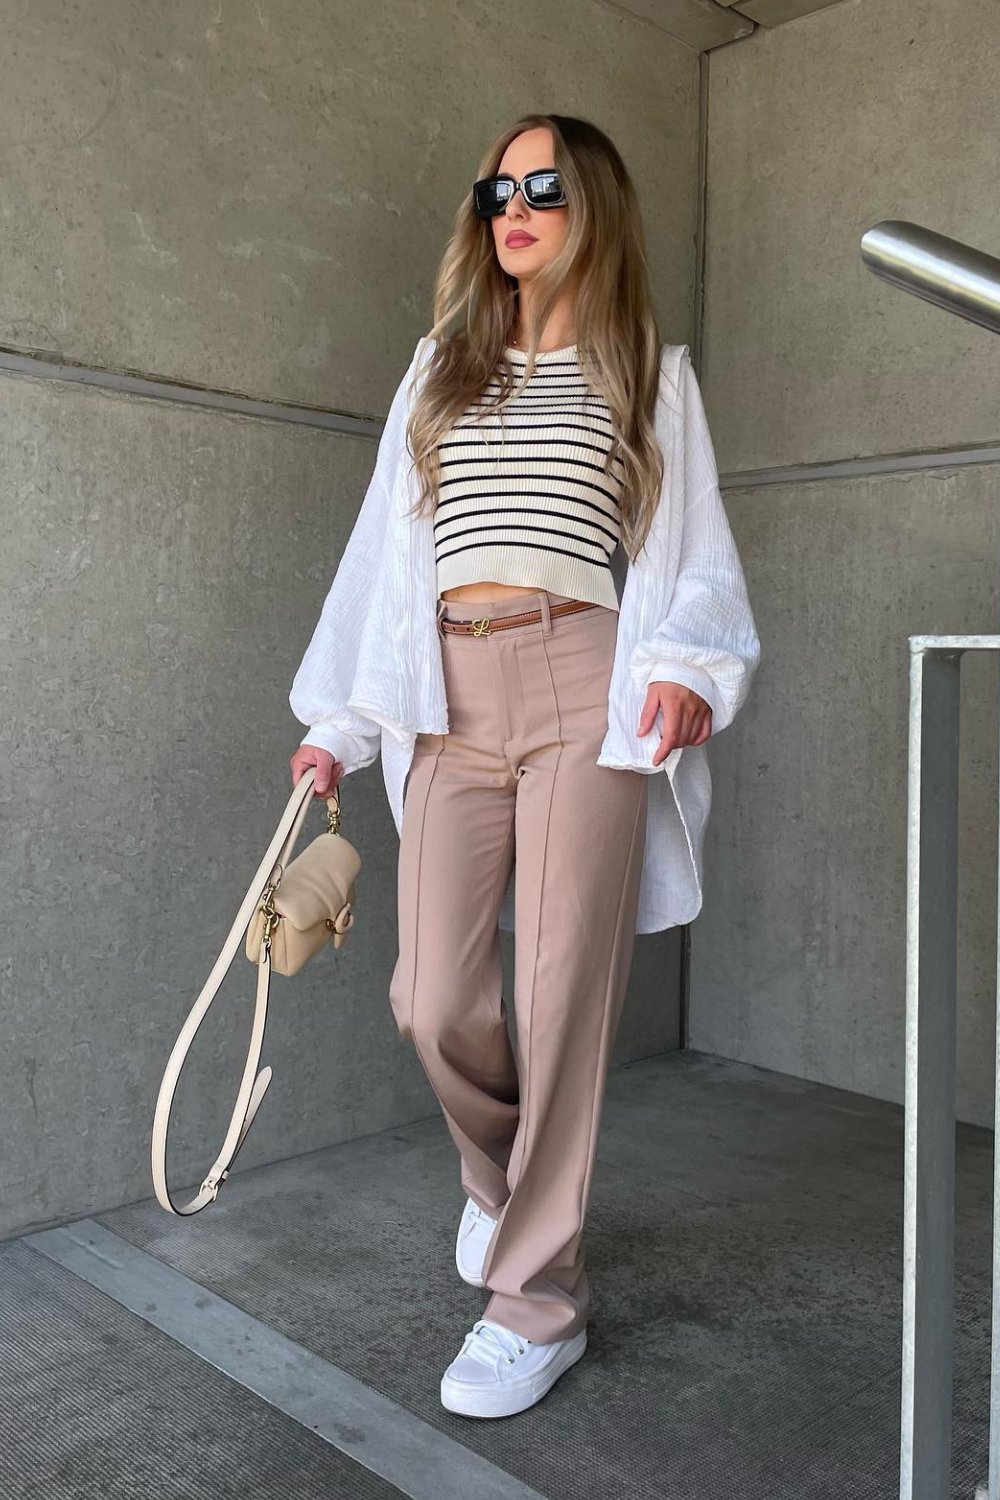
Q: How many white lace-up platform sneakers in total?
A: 2